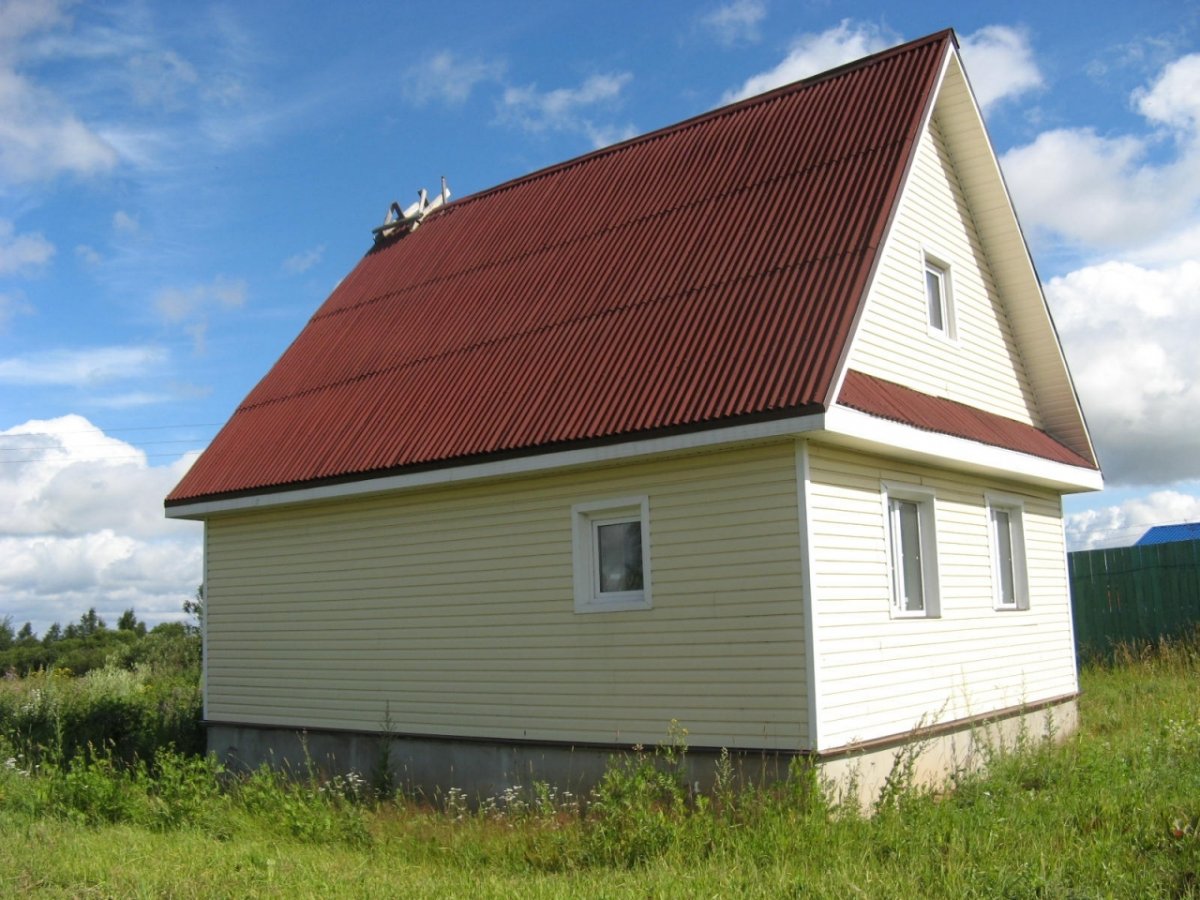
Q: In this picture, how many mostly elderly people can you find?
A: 0